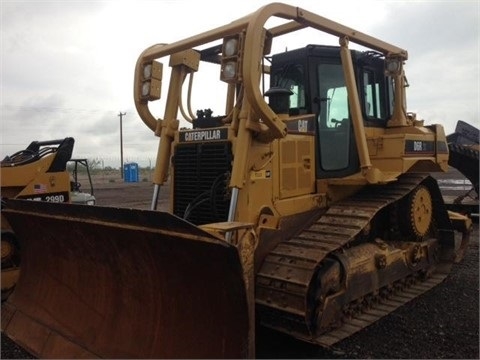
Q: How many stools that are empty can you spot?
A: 0